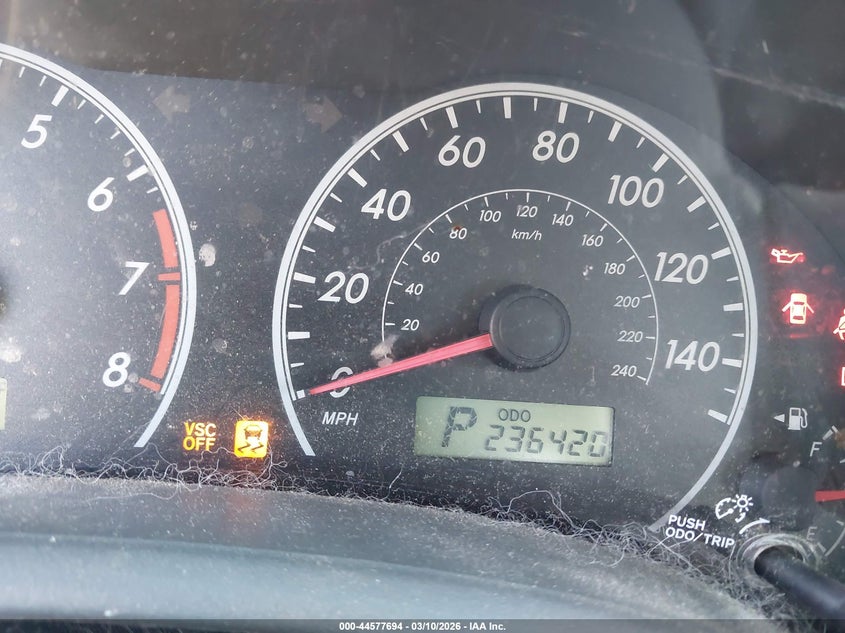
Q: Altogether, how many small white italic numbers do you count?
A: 12